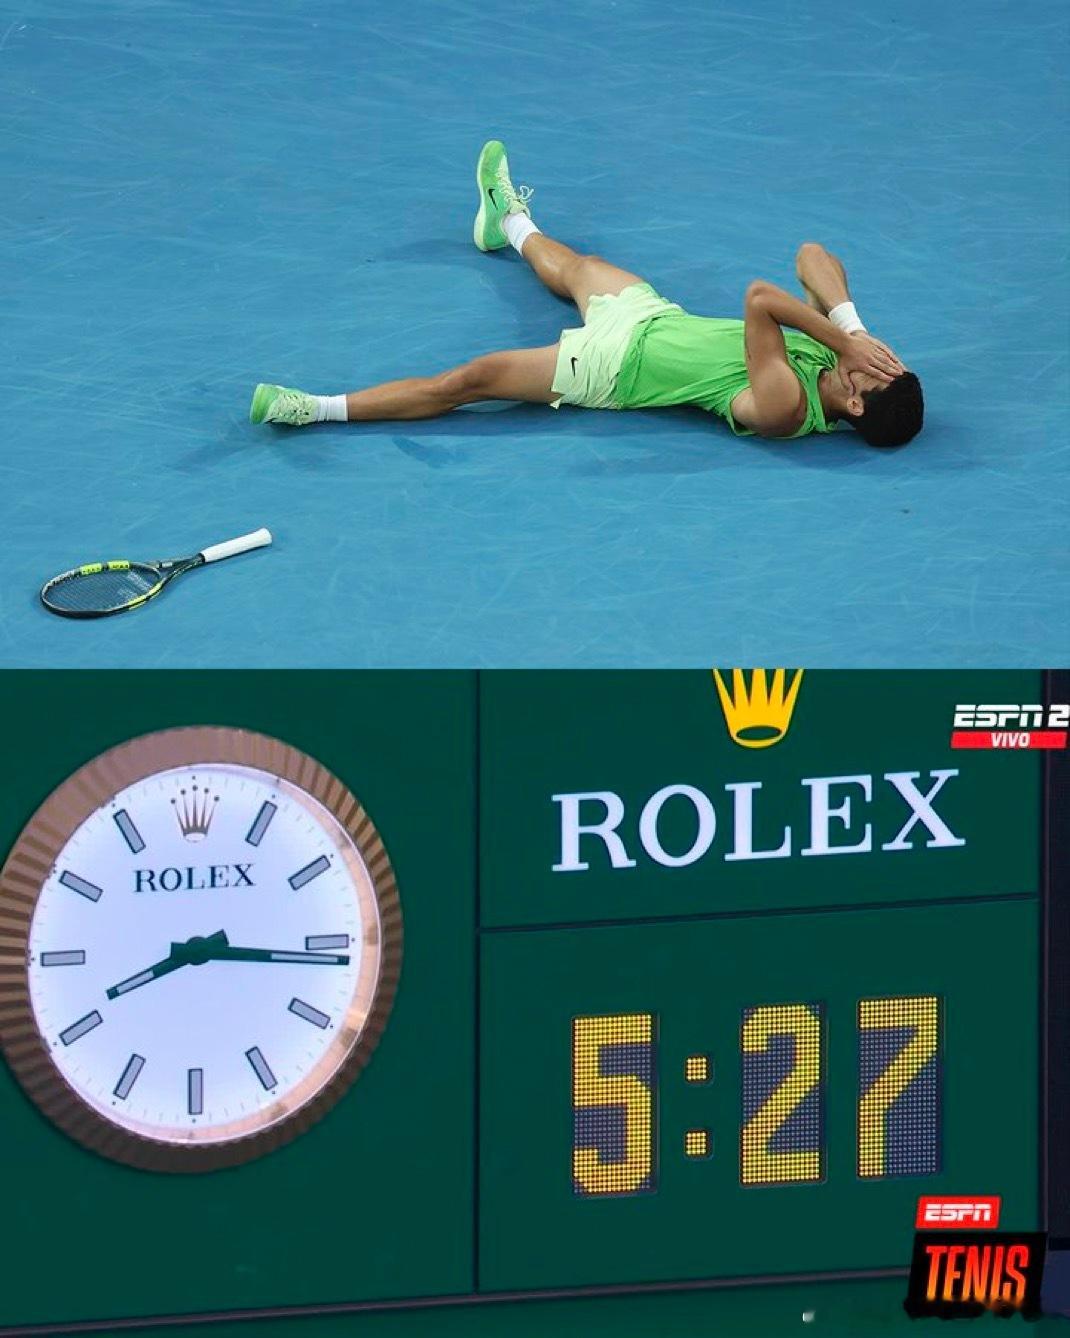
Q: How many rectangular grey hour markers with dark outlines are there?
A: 11